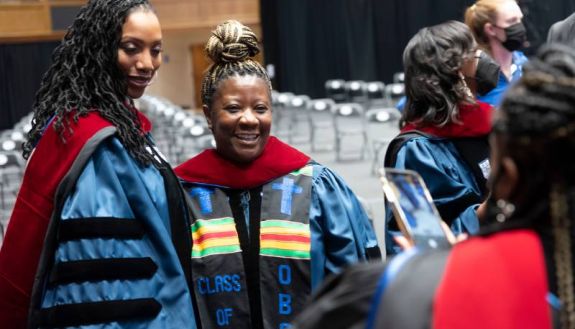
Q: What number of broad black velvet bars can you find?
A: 3